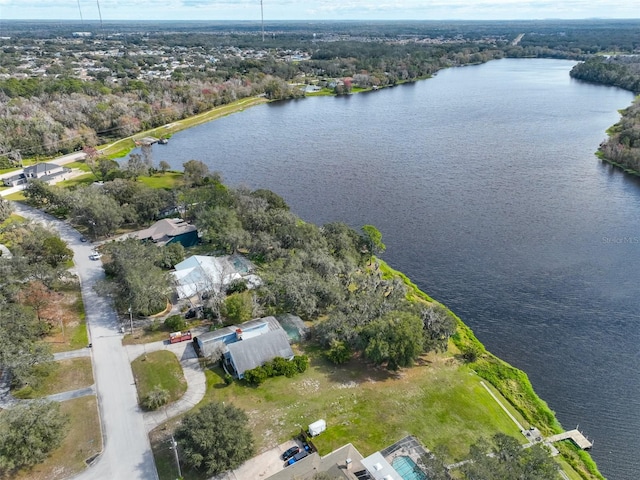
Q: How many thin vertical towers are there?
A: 3